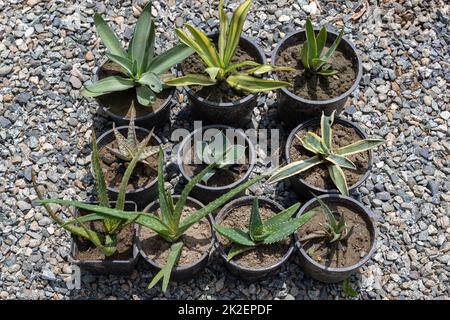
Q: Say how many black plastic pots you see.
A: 10